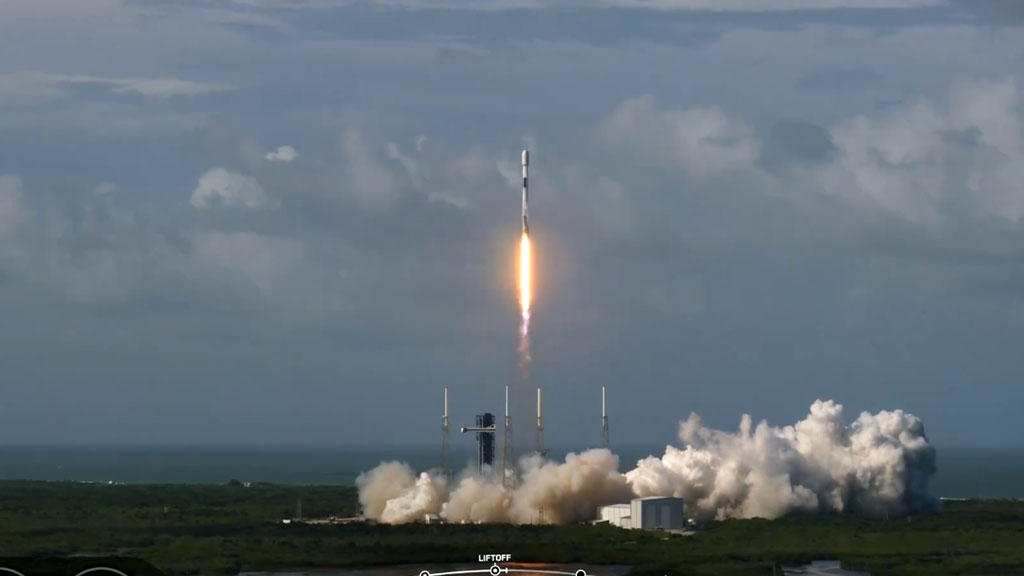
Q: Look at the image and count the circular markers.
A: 3